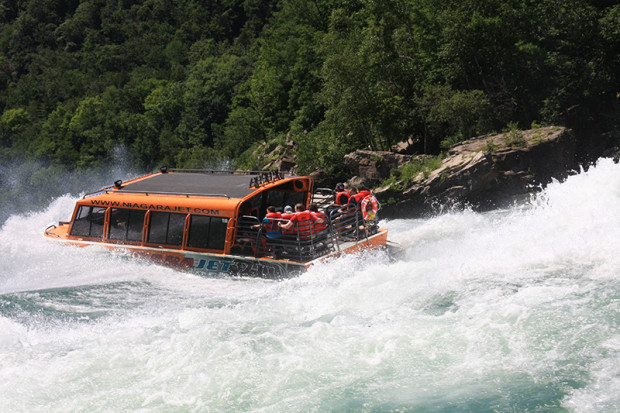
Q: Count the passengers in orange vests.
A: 7